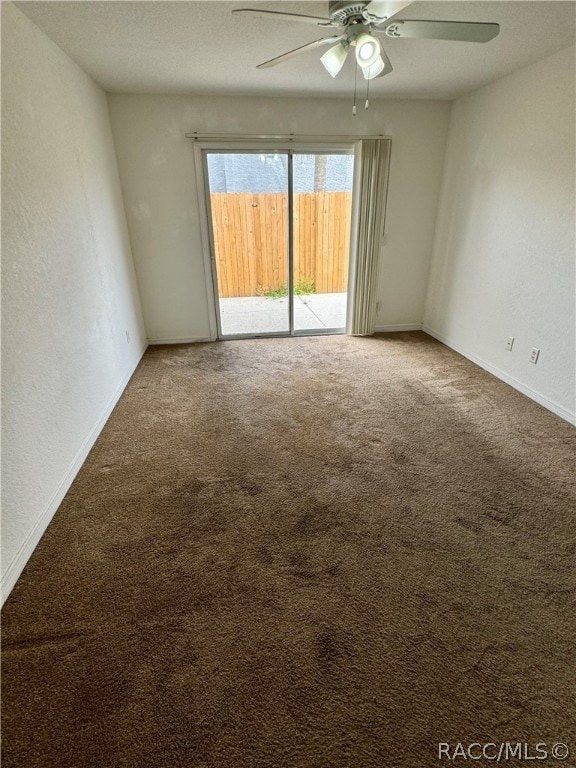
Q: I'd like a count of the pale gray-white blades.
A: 5